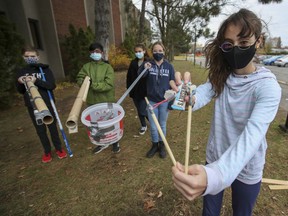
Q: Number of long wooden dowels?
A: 2